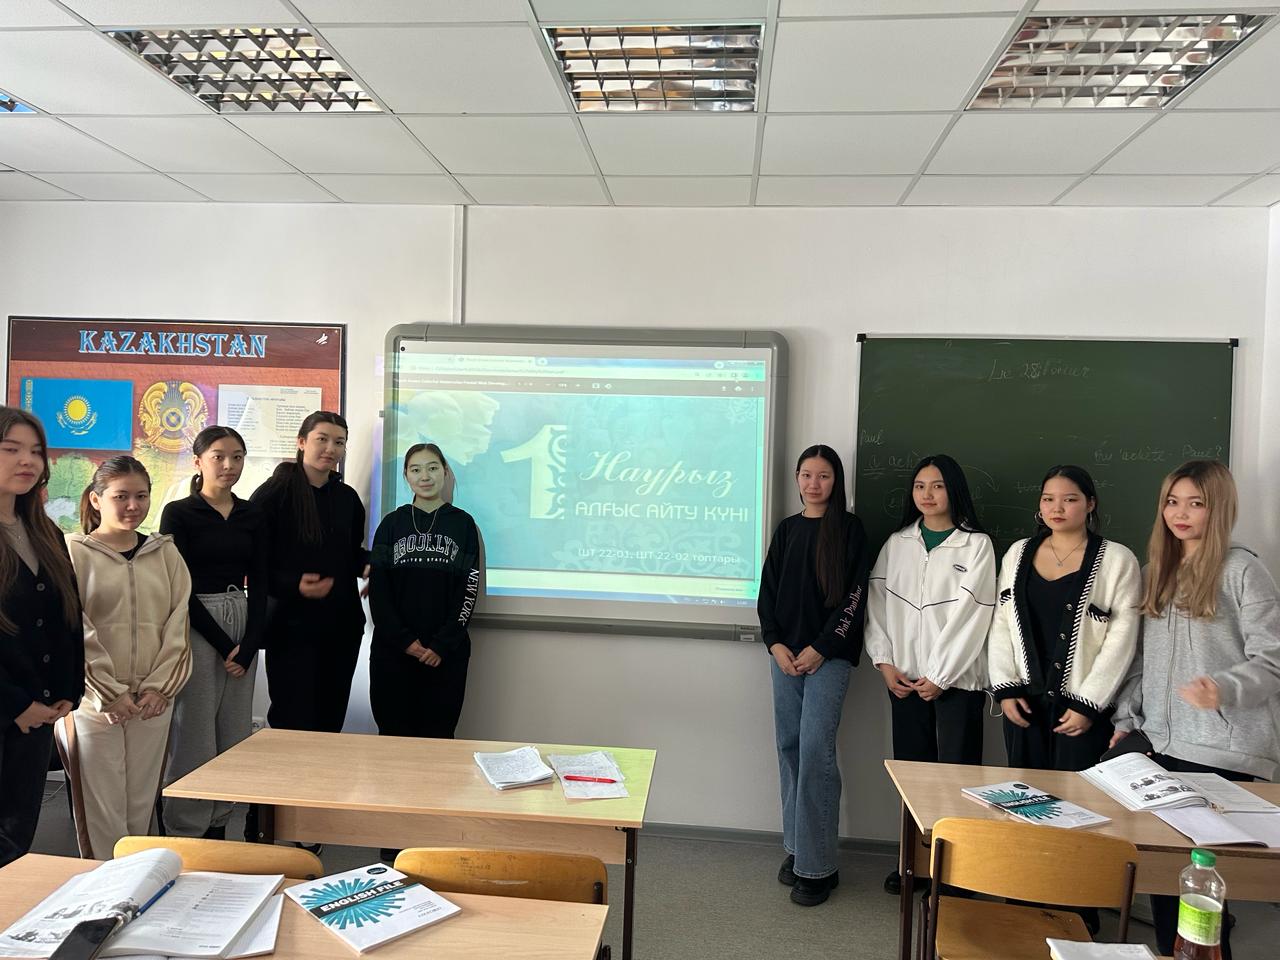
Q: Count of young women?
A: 9